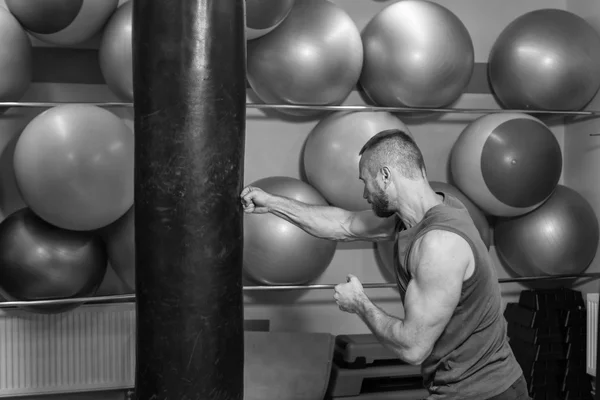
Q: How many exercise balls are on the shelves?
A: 15